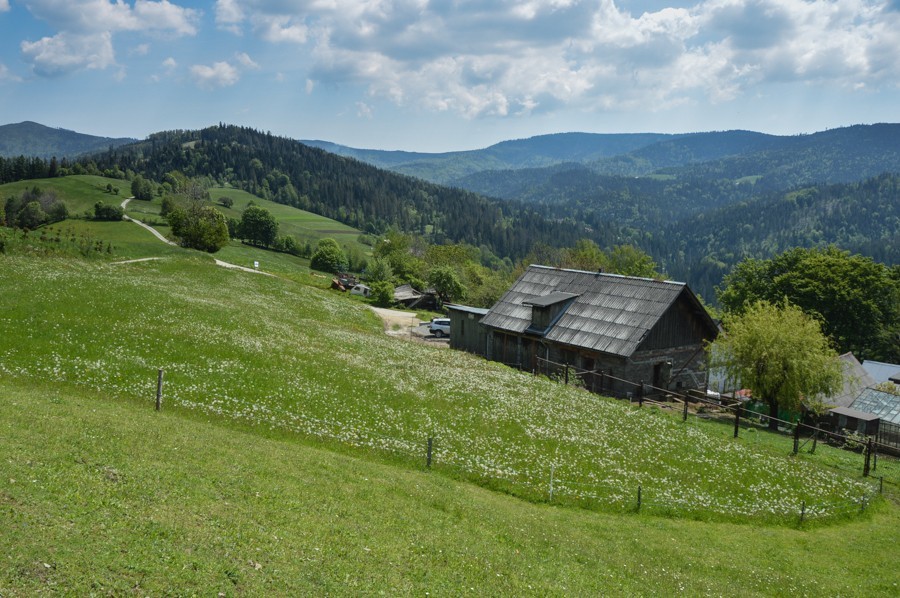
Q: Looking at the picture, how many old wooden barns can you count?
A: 1